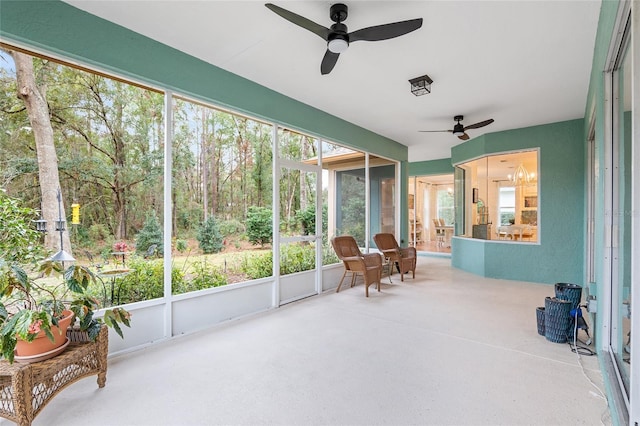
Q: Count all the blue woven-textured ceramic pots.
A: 3